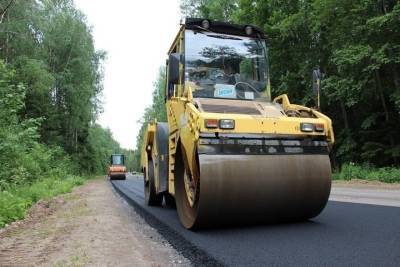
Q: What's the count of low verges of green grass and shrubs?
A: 2